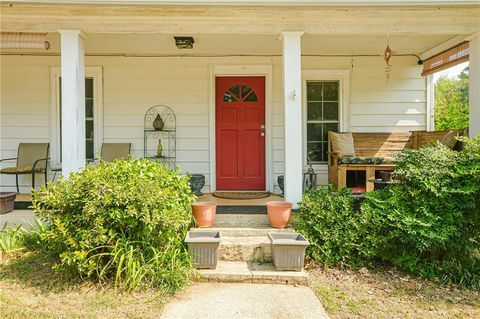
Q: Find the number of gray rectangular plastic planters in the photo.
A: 2